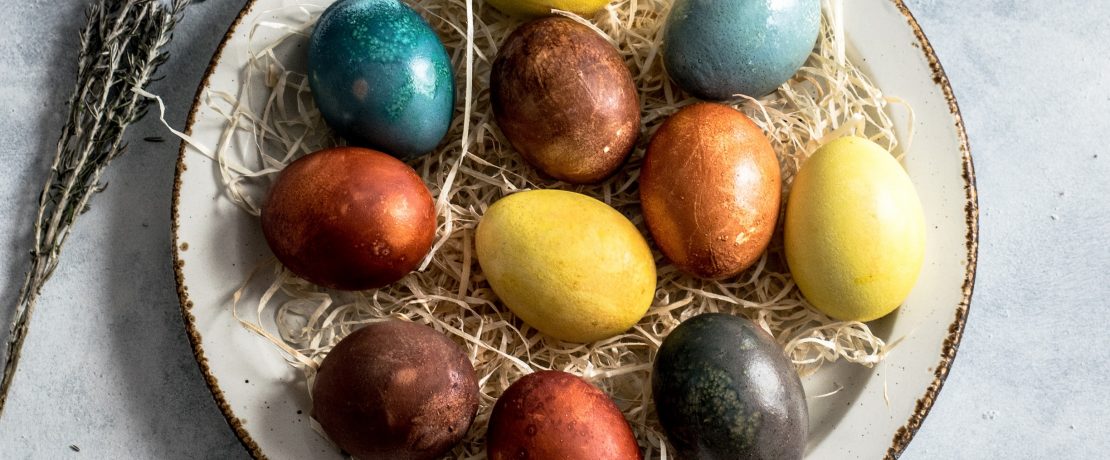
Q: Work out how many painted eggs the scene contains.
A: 11